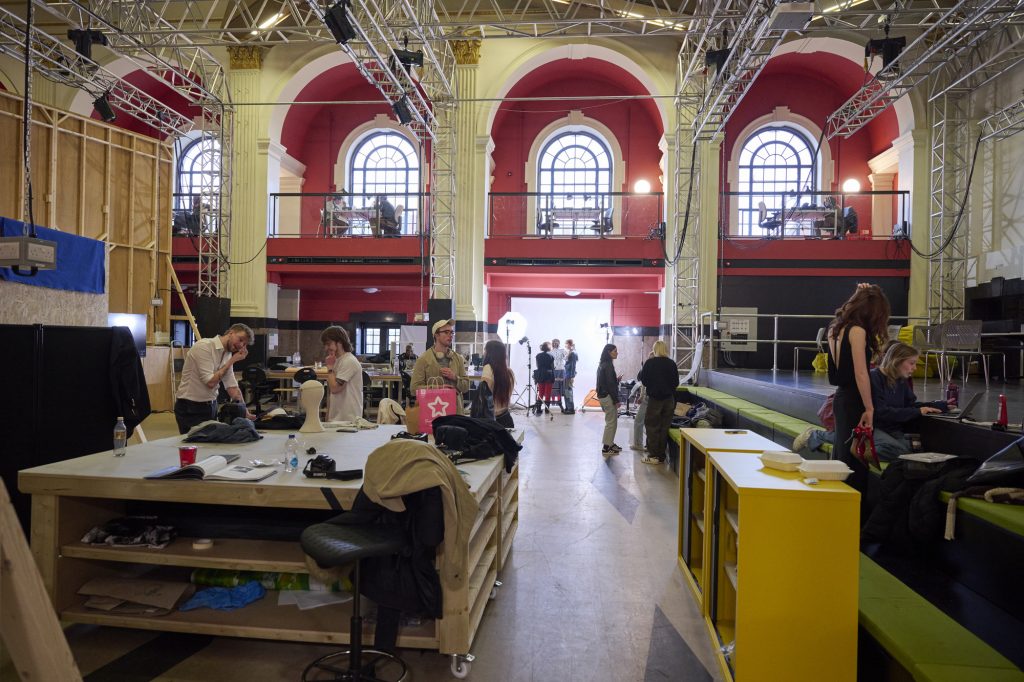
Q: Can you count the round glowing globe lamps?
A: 2